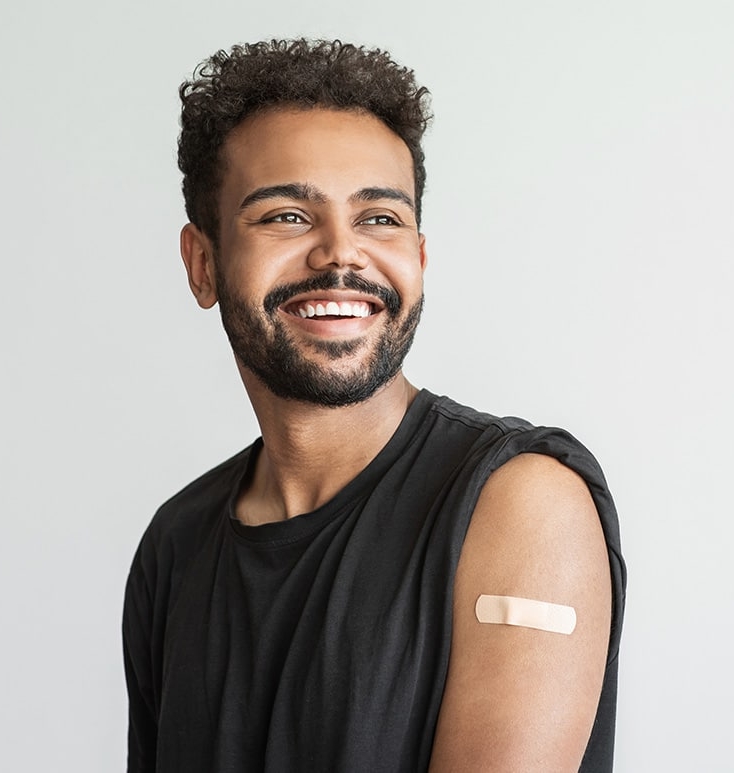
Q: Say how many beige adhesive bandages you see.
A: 1